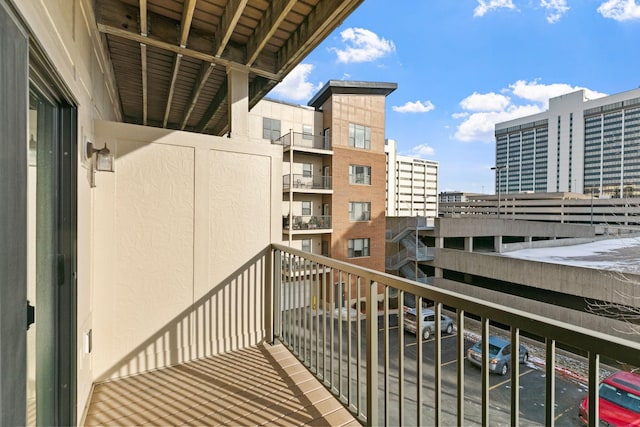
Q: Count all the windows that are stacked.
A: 4